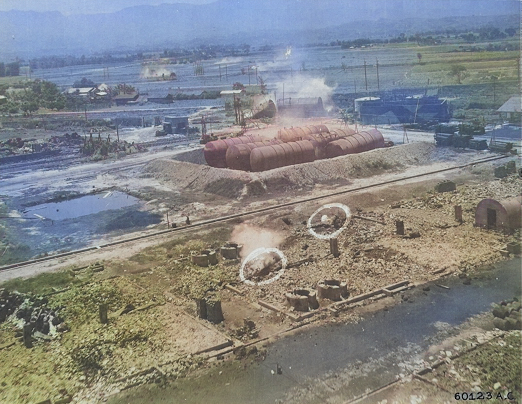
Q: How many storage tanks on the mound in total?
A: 6